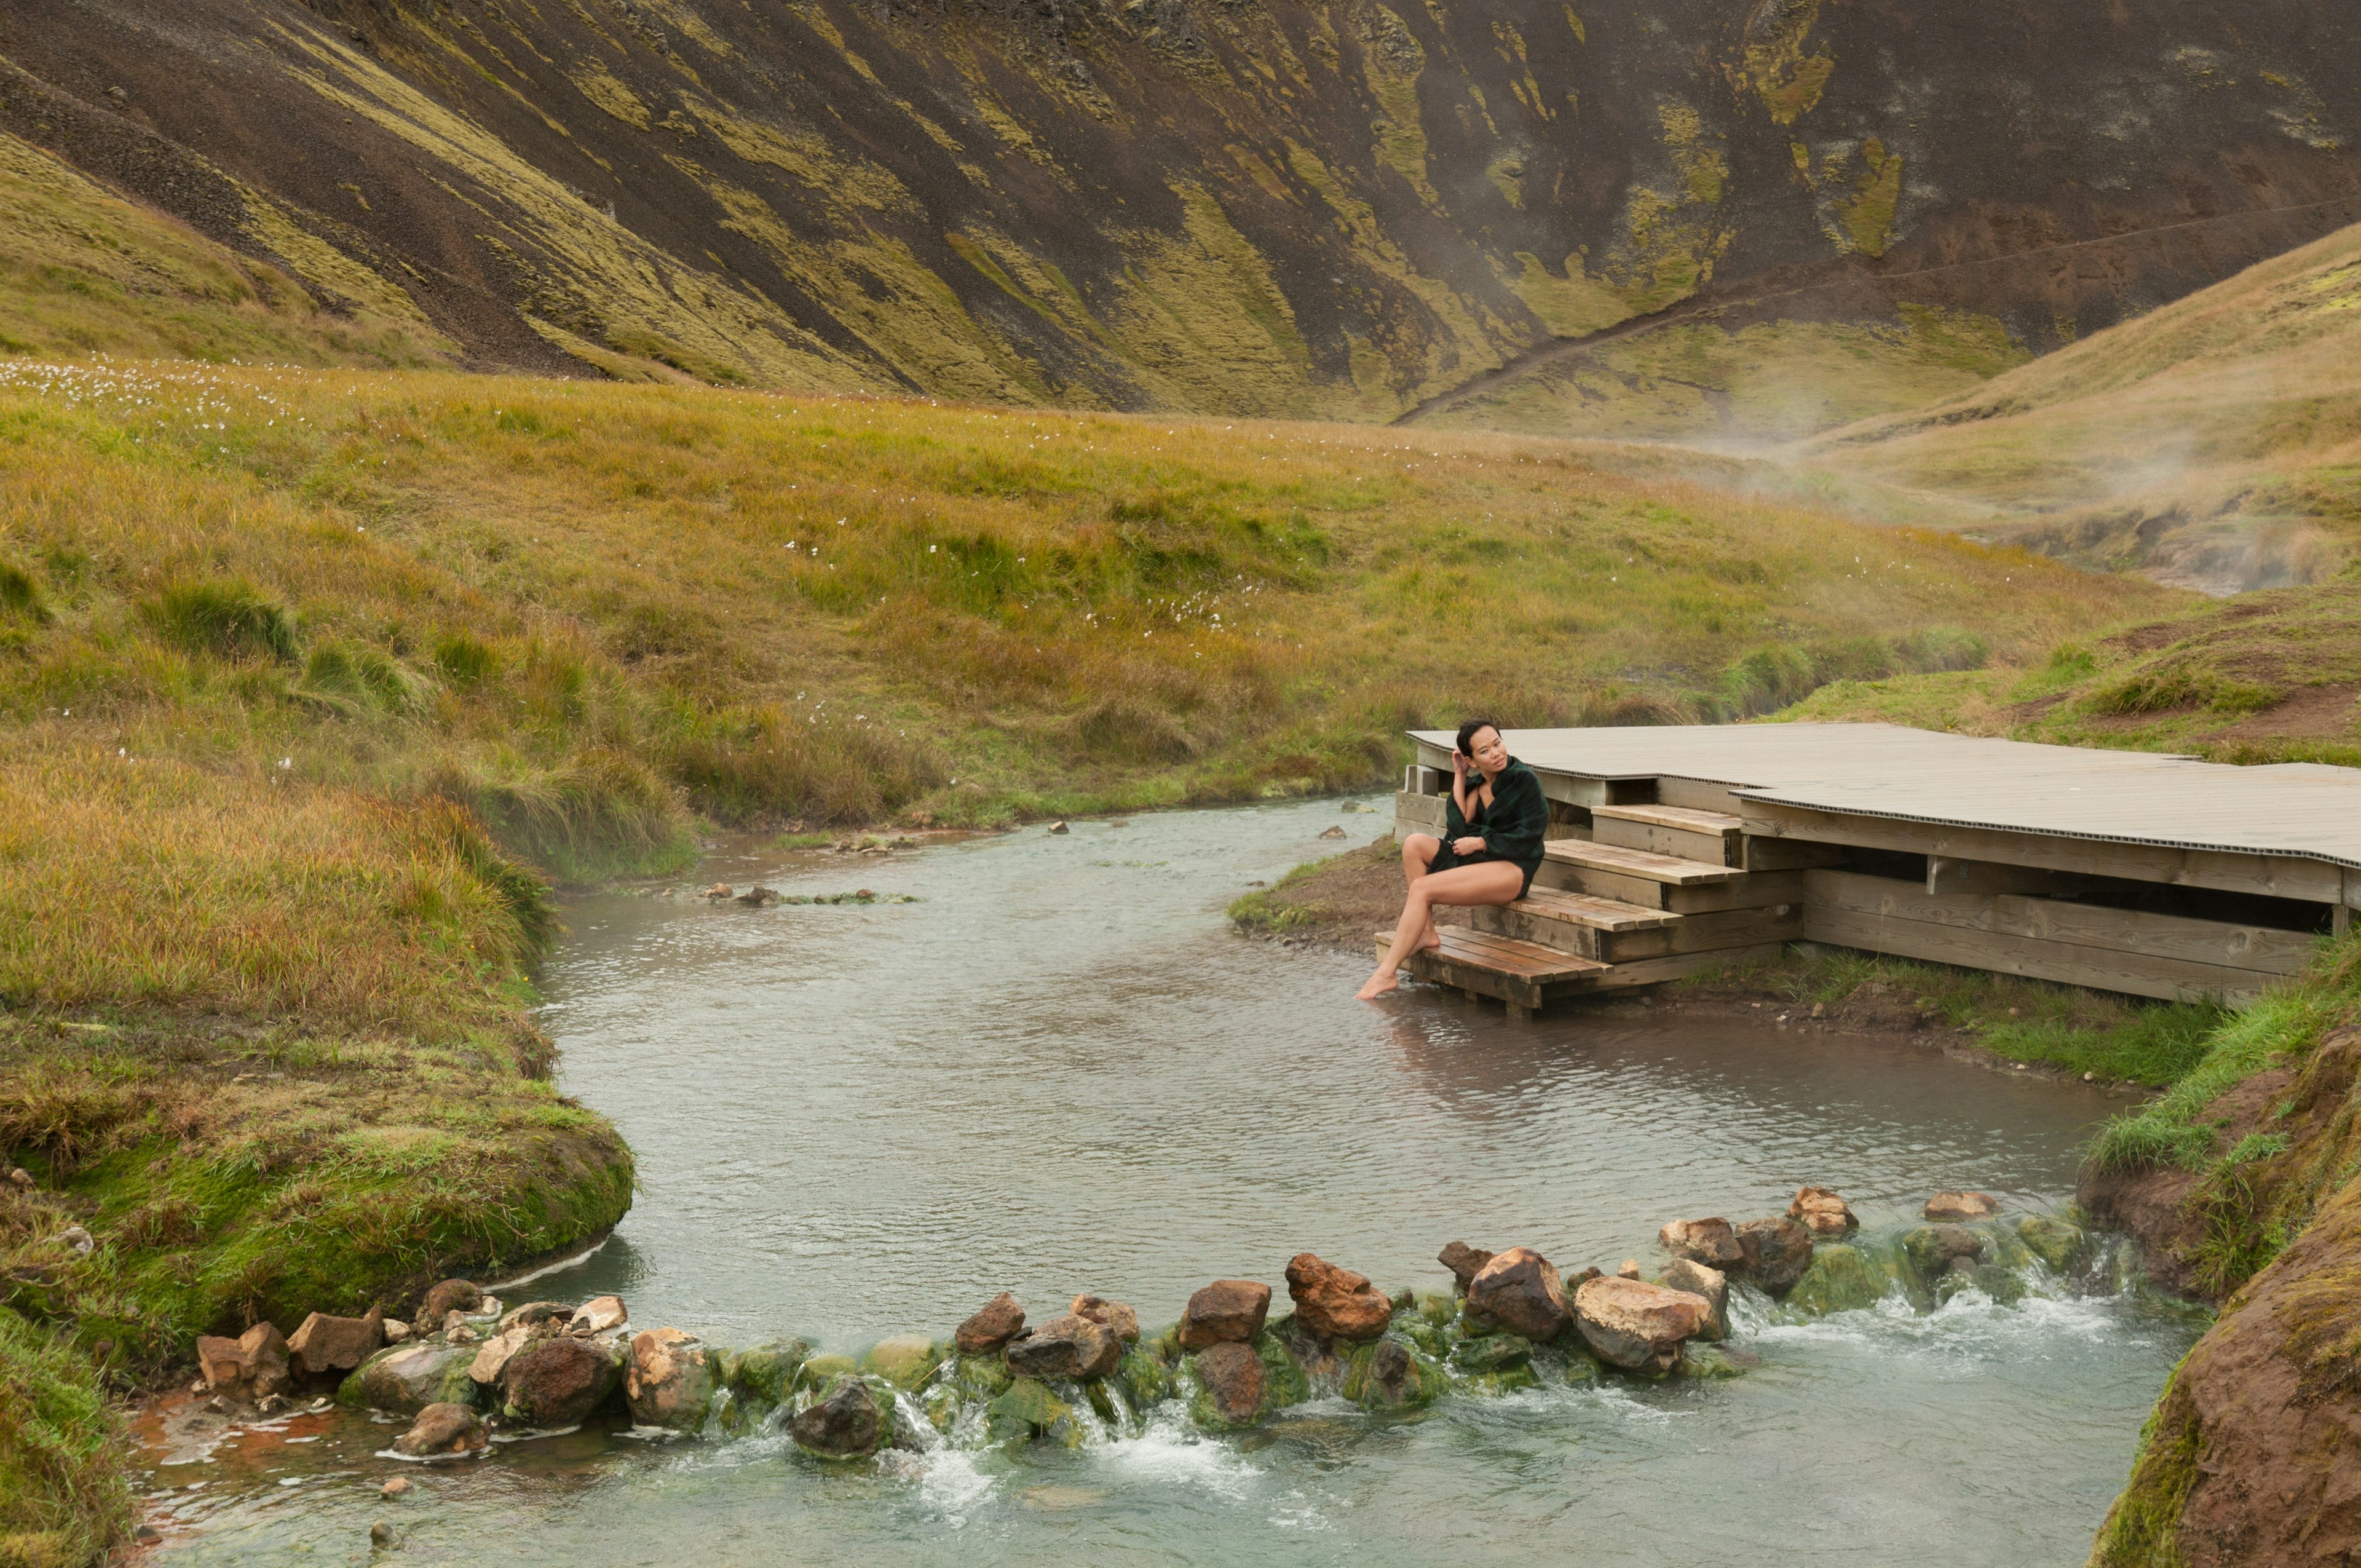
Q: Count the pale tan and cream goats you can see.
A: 0